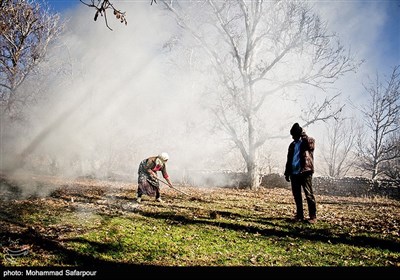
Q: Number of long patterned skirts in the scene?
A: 1